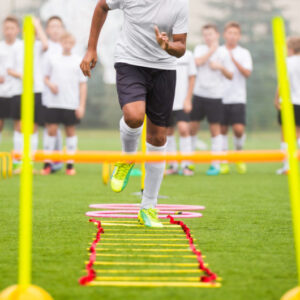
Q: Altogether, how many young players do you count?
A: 9